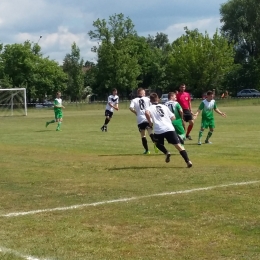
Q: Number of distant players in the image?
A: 2